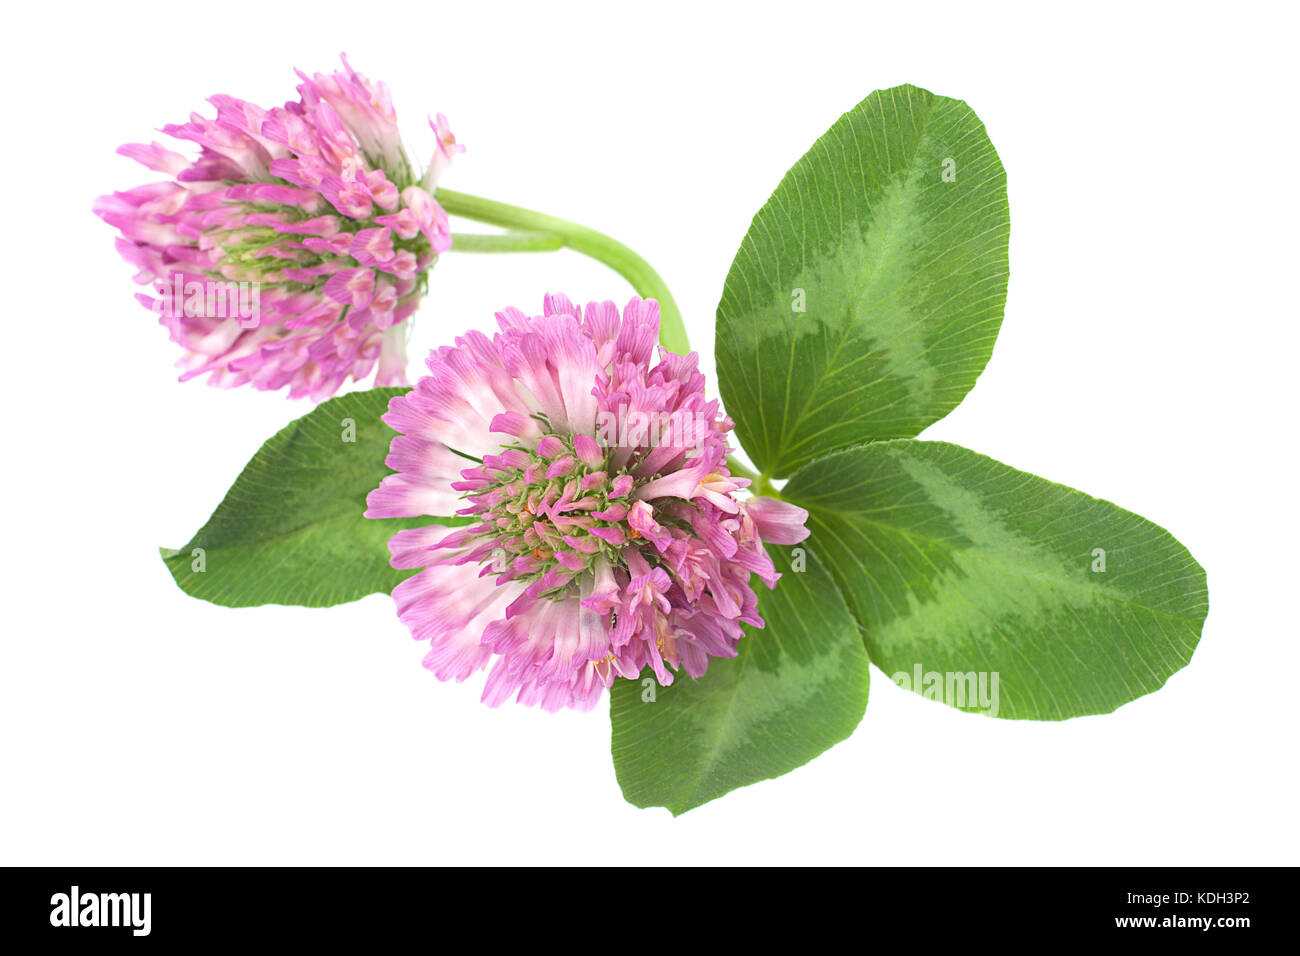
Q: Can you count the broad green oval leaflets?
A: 4